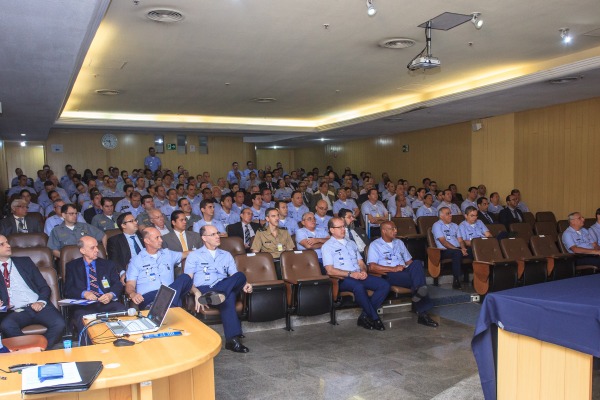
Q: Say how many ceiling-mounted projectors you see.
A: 1